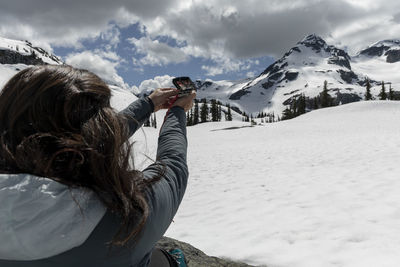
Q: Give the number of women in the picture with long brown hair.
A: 1